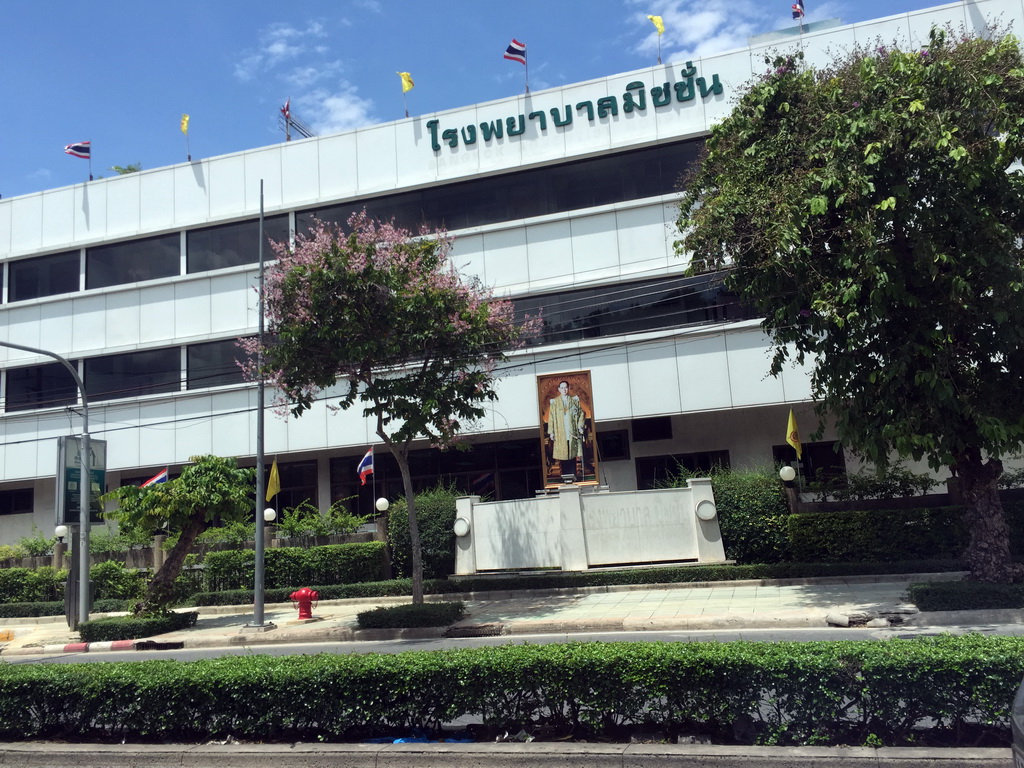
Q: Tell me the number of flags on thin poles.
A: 11